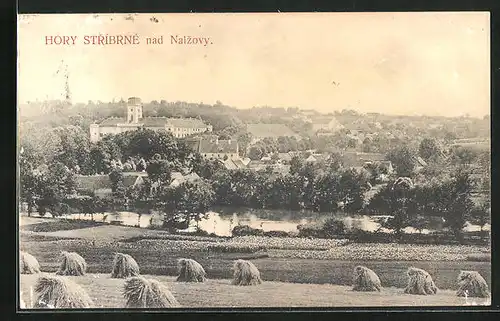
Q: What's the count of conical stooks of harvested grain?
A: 10